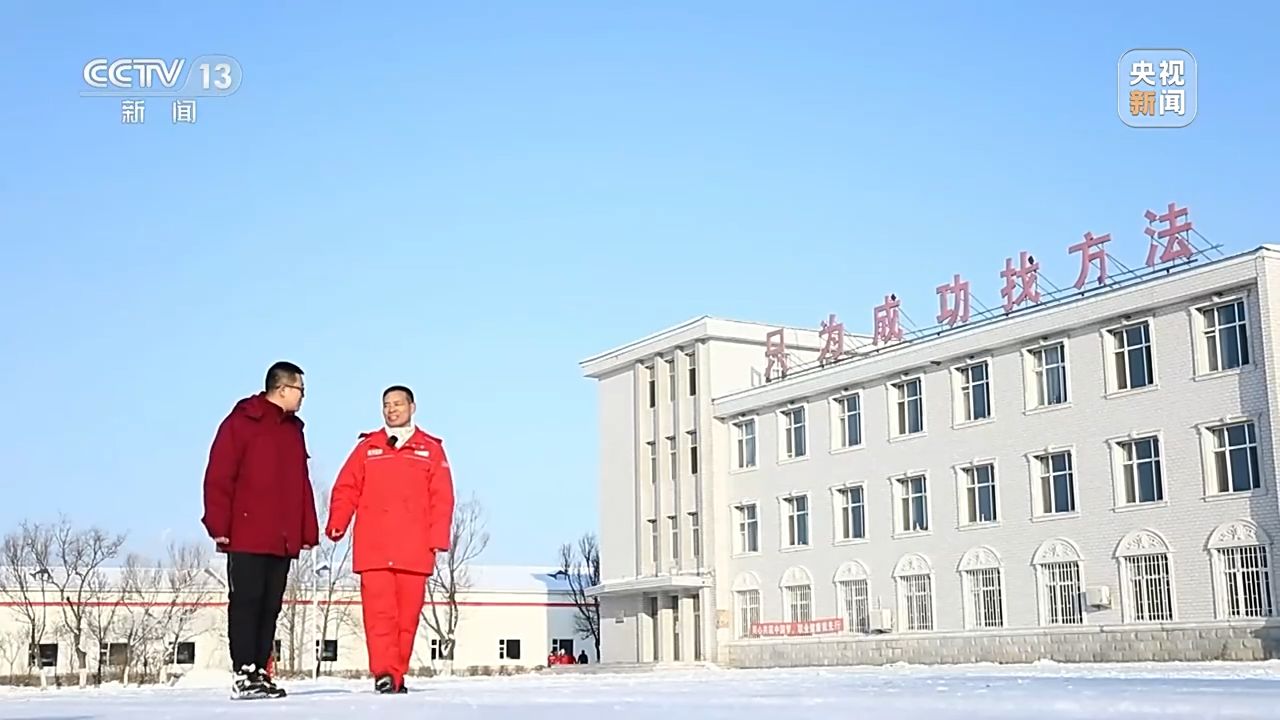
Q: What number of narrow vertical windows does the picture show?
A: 9